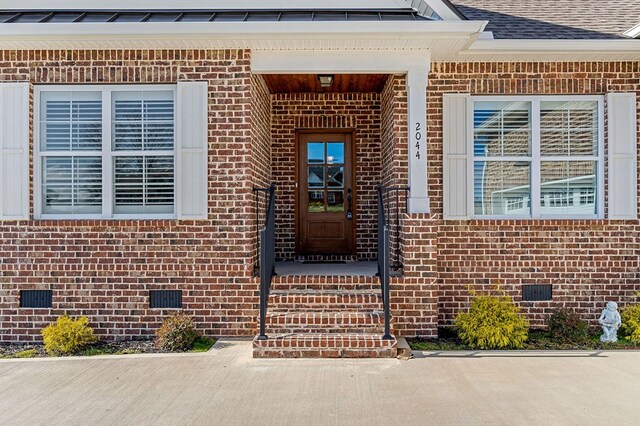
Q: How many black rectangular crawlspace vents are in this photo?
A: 3